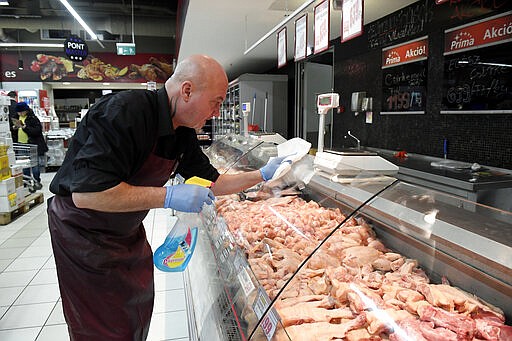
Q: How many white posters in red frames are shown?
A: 4